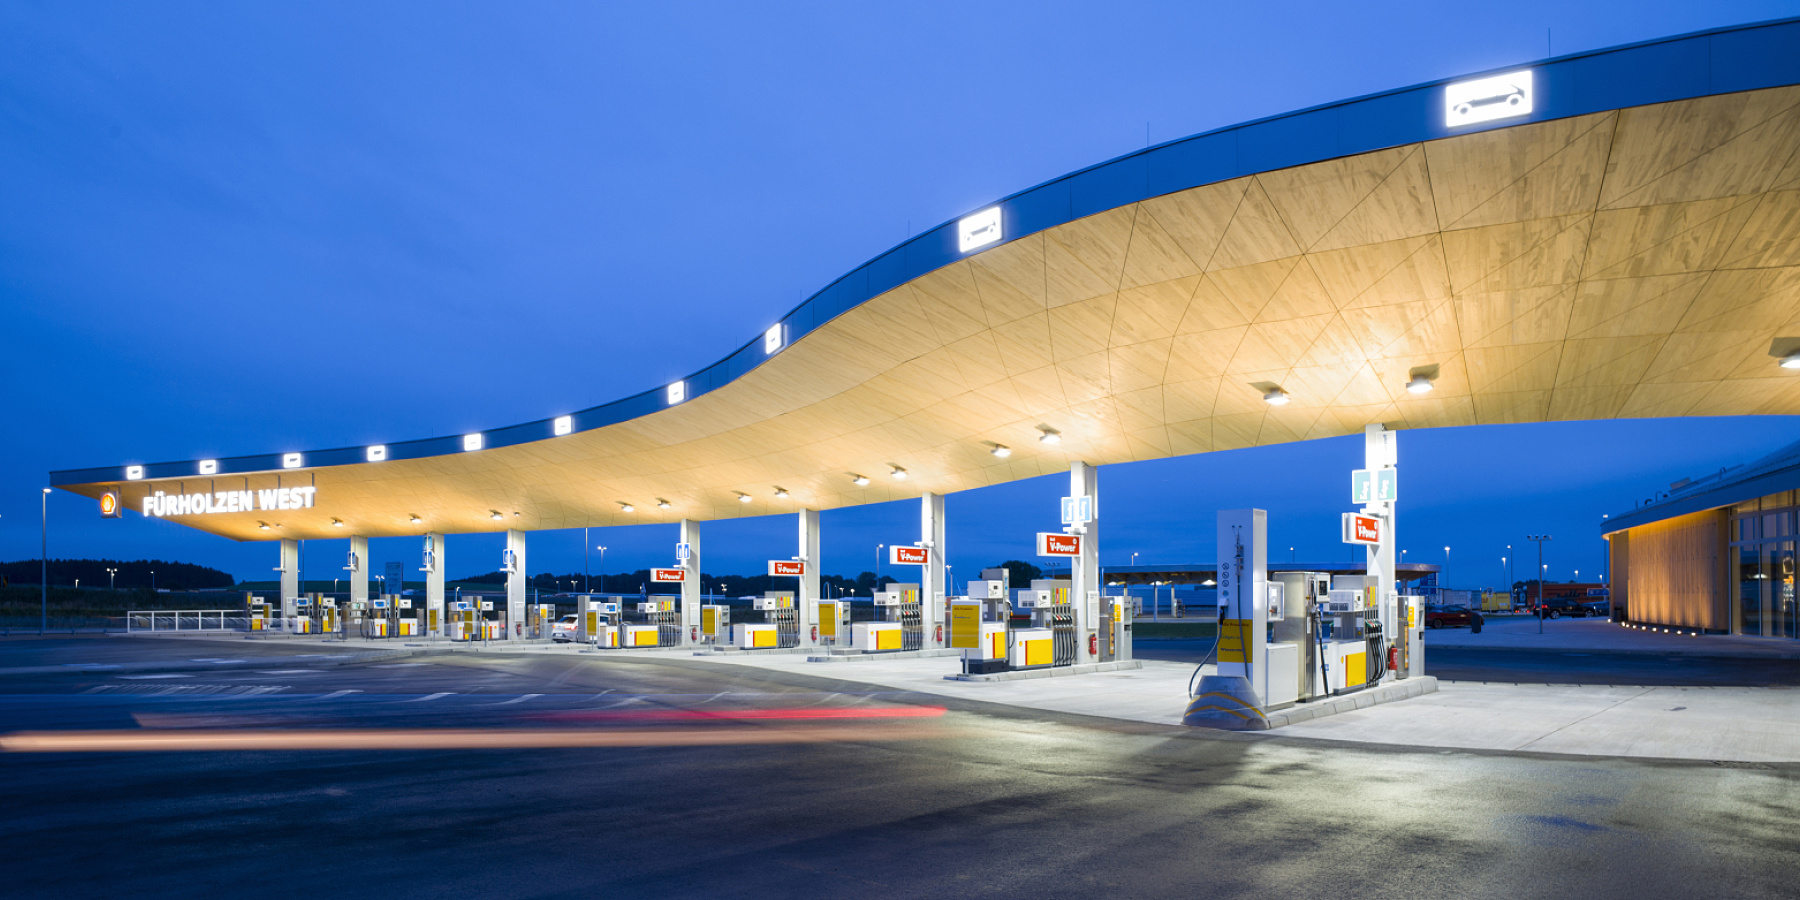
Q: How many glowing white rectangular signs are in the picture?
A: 10